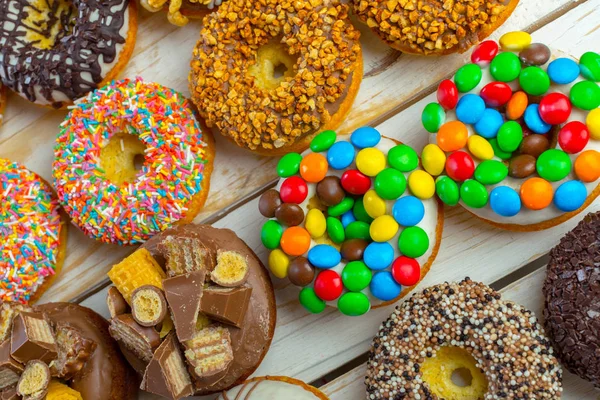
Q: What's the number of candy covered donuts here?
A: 2